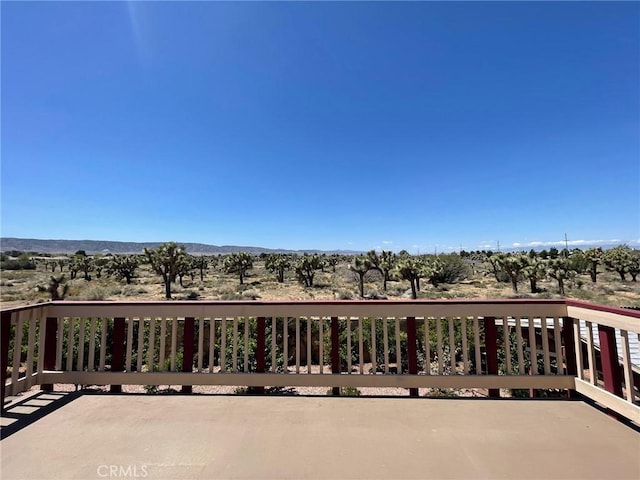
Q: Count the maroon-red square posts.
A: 10